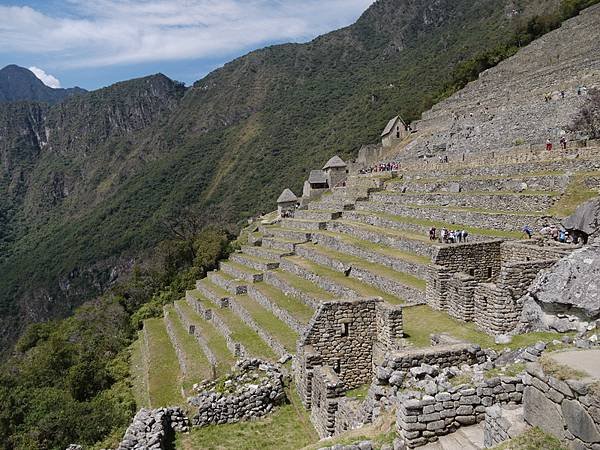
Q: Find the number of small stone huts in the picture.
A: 4